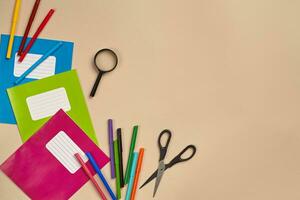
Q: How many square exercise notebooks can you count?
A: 3